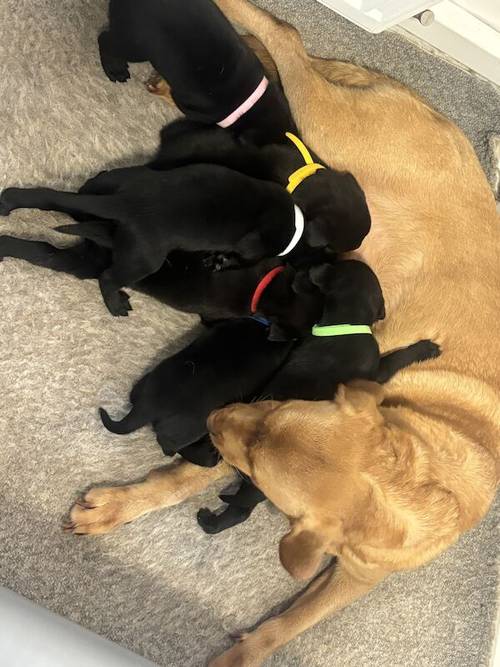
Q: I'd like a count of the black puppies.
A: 6